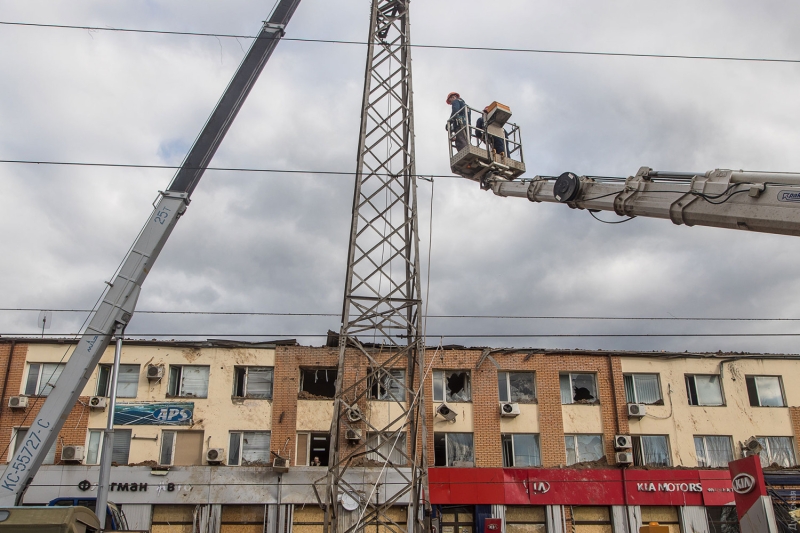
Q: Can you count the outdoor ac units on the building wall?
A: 14